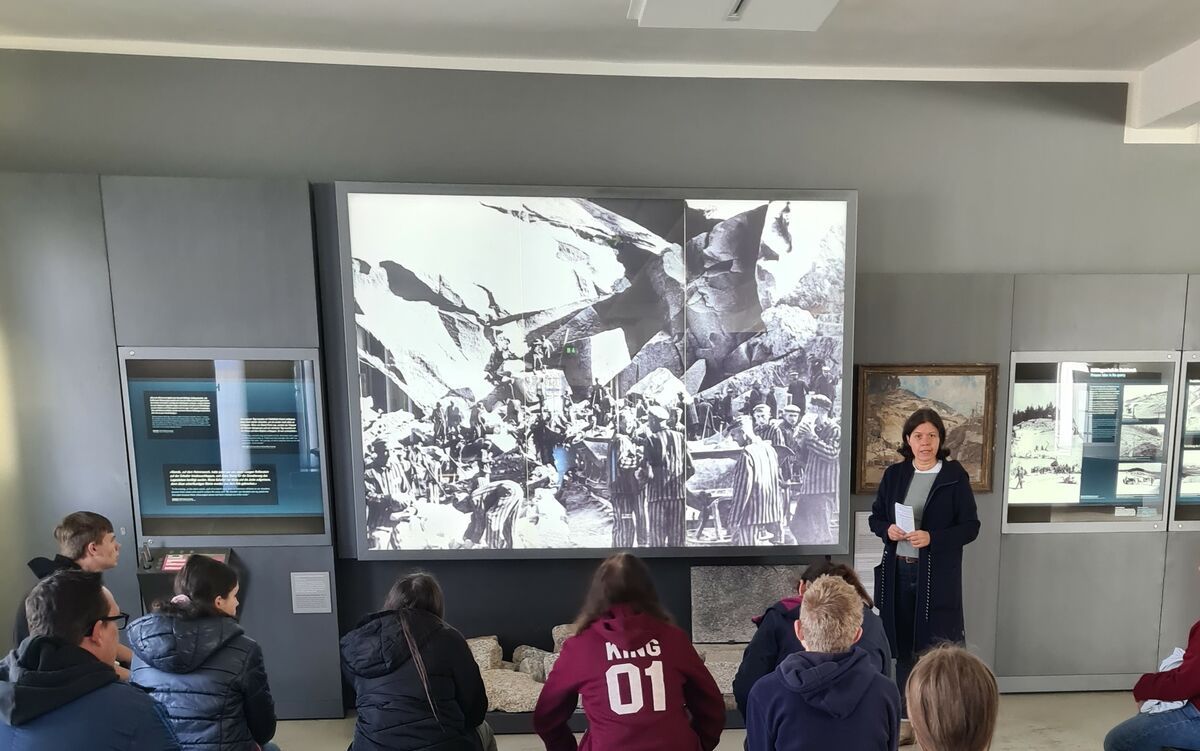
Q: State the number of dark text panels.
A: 3